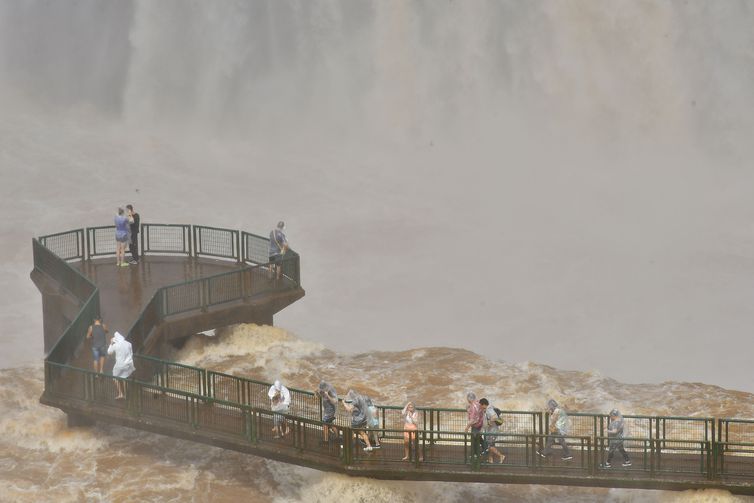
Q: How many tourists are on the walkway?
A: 14